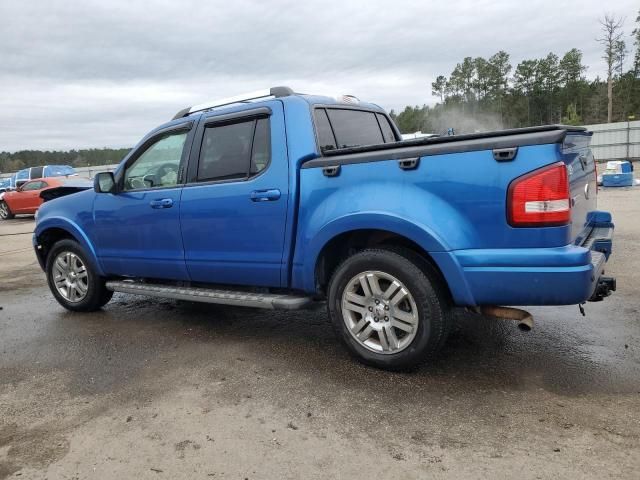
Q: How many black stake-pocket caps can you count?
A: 3